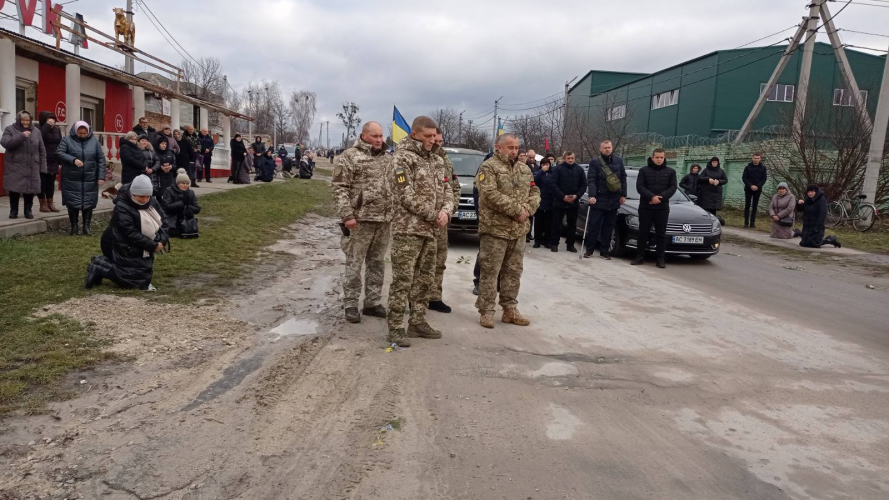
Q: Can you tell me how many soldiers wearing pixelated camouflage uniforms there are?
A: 4